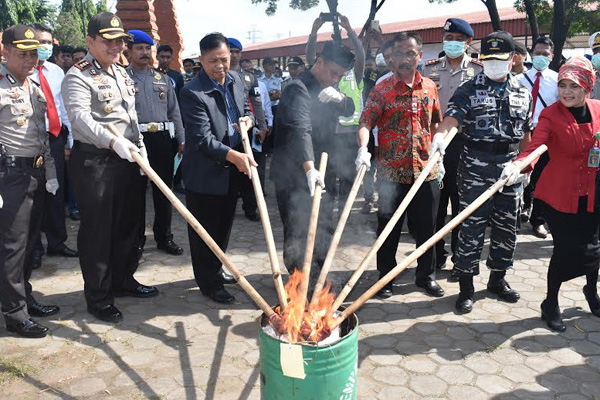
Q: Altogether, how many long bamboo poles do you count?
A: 6